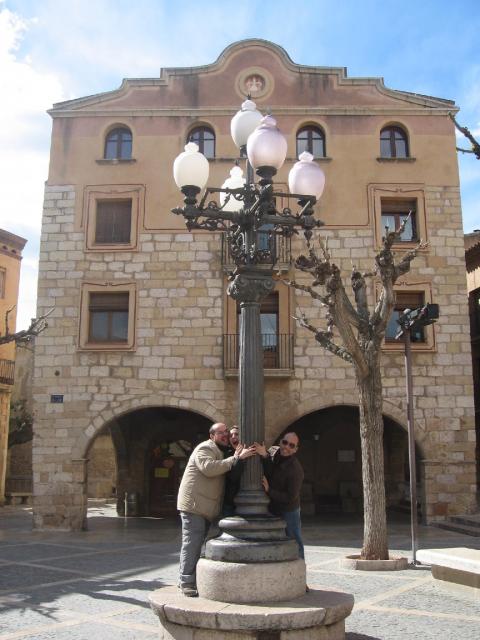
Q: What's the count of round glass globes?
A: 5